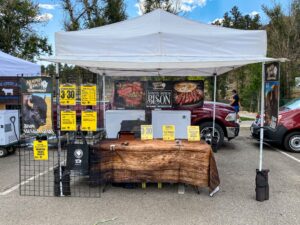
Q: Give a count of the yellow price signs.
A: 8